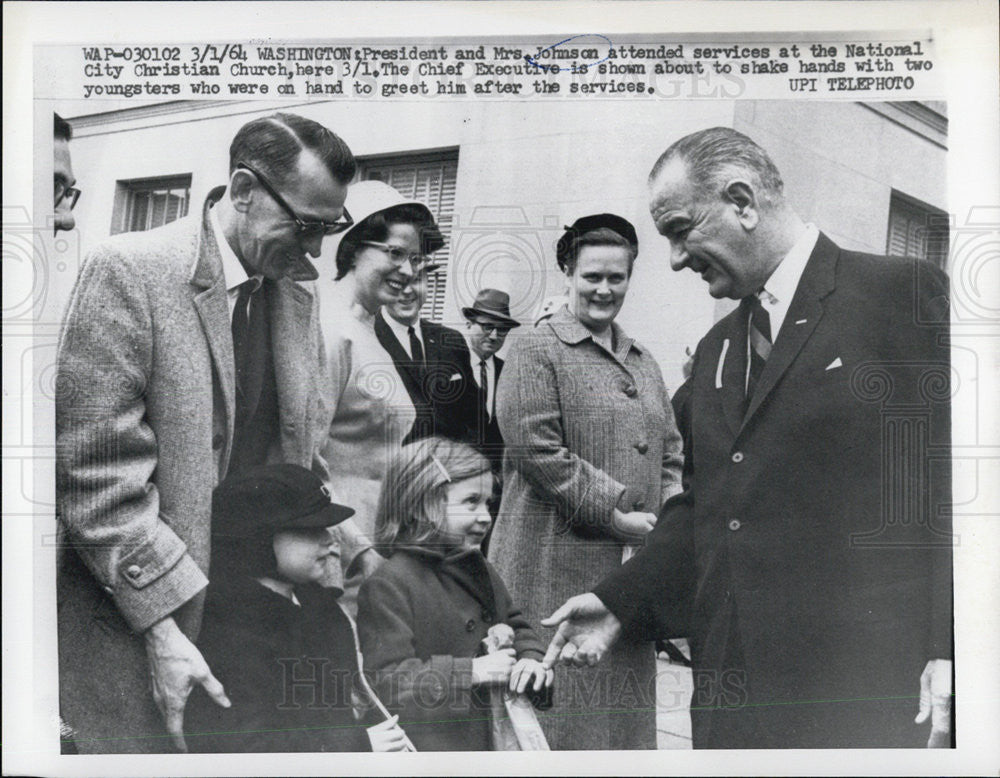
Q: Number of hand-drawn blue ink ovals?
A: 1